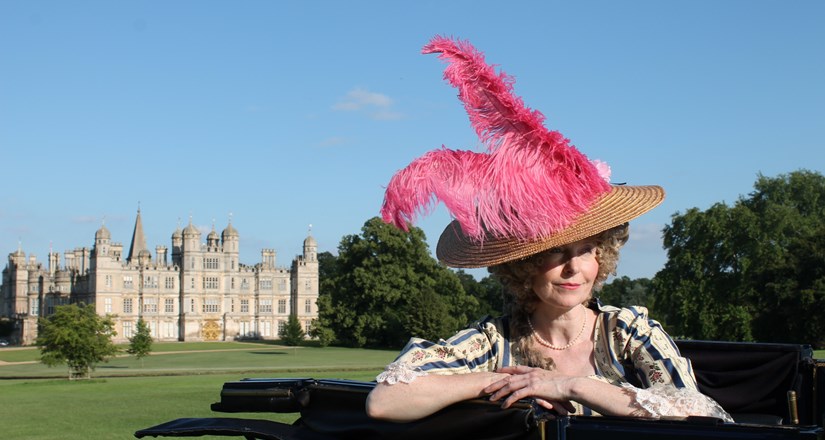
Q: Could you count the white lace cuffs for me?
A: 2